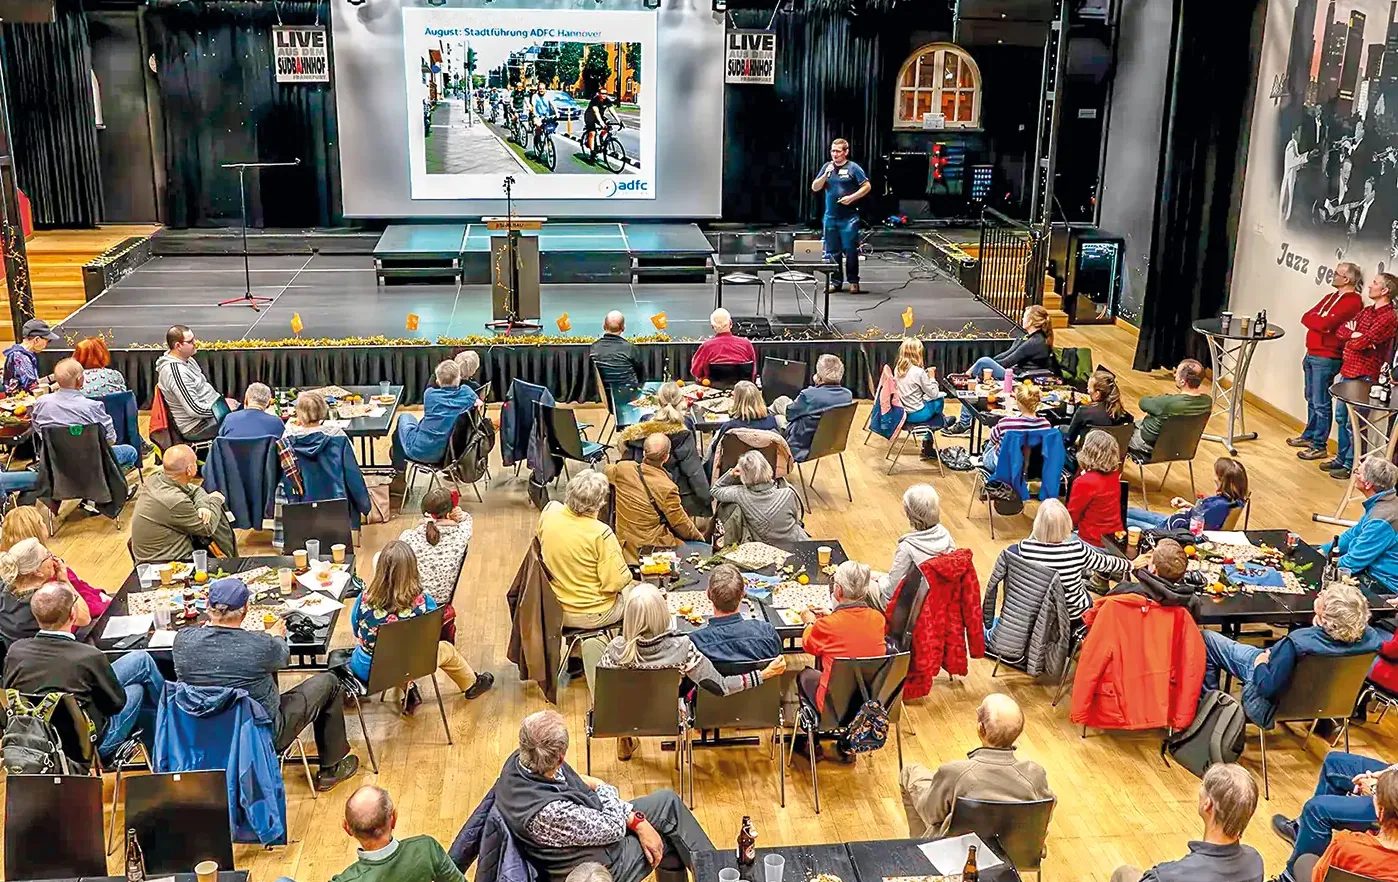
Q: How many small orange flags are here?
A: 5